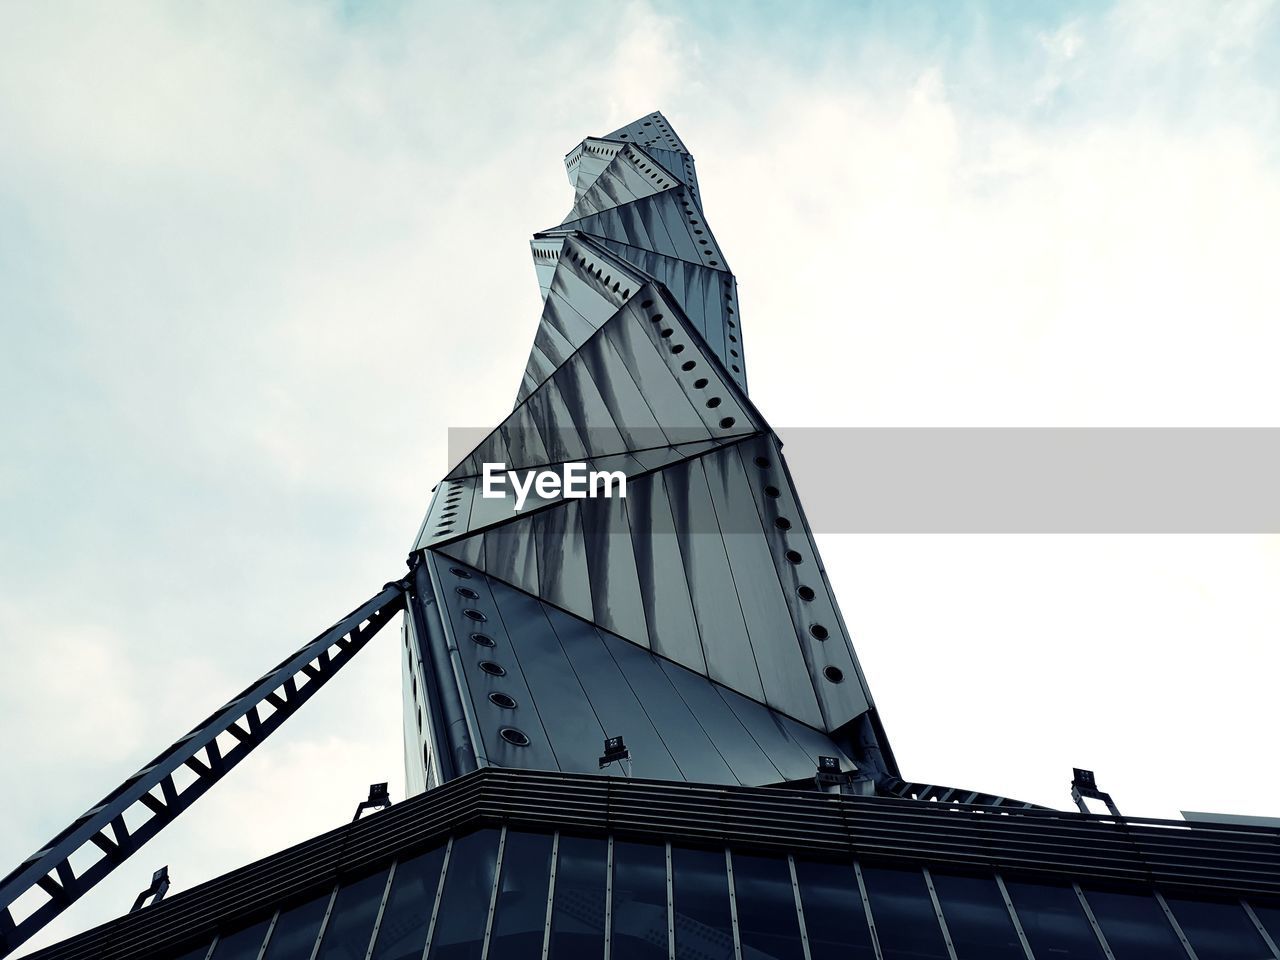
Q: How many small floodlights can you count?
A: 5